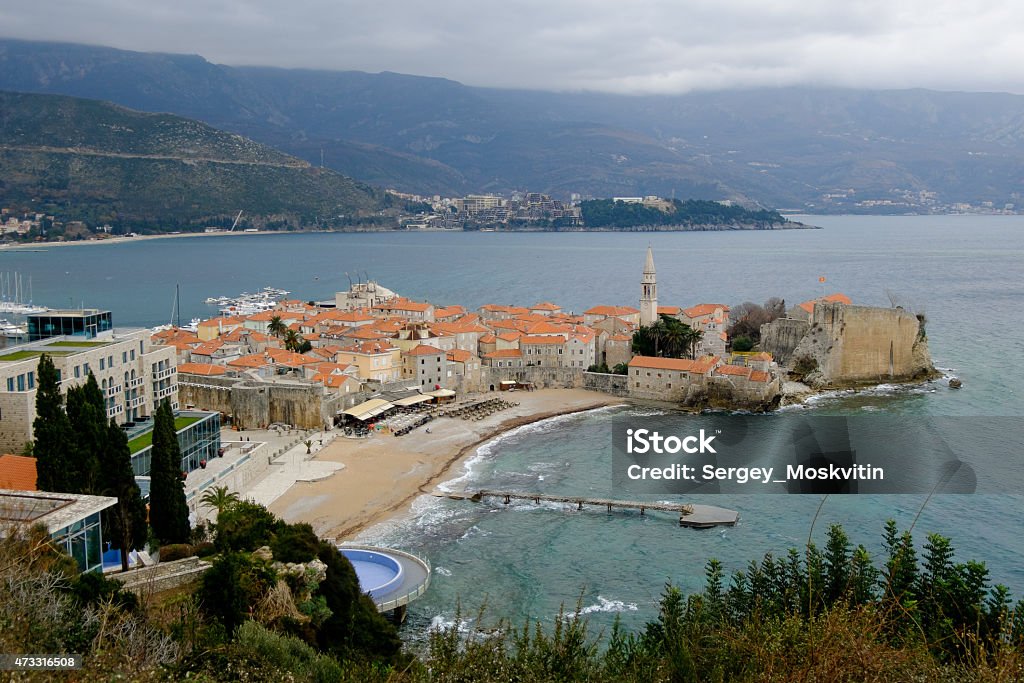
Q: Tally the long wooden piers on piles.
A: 1